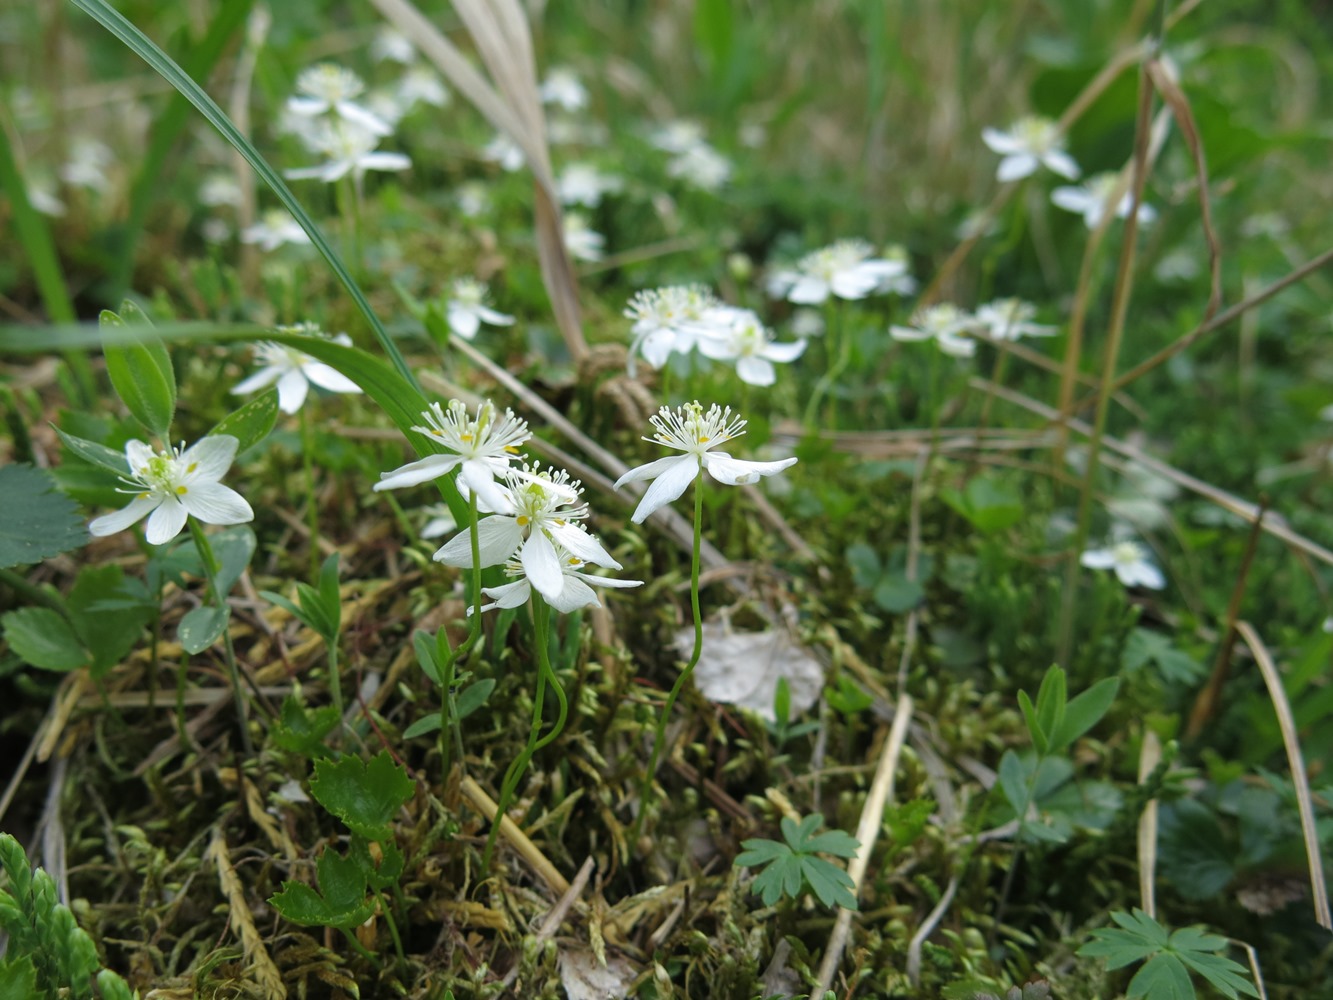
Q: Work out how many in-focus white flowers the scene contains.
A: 5